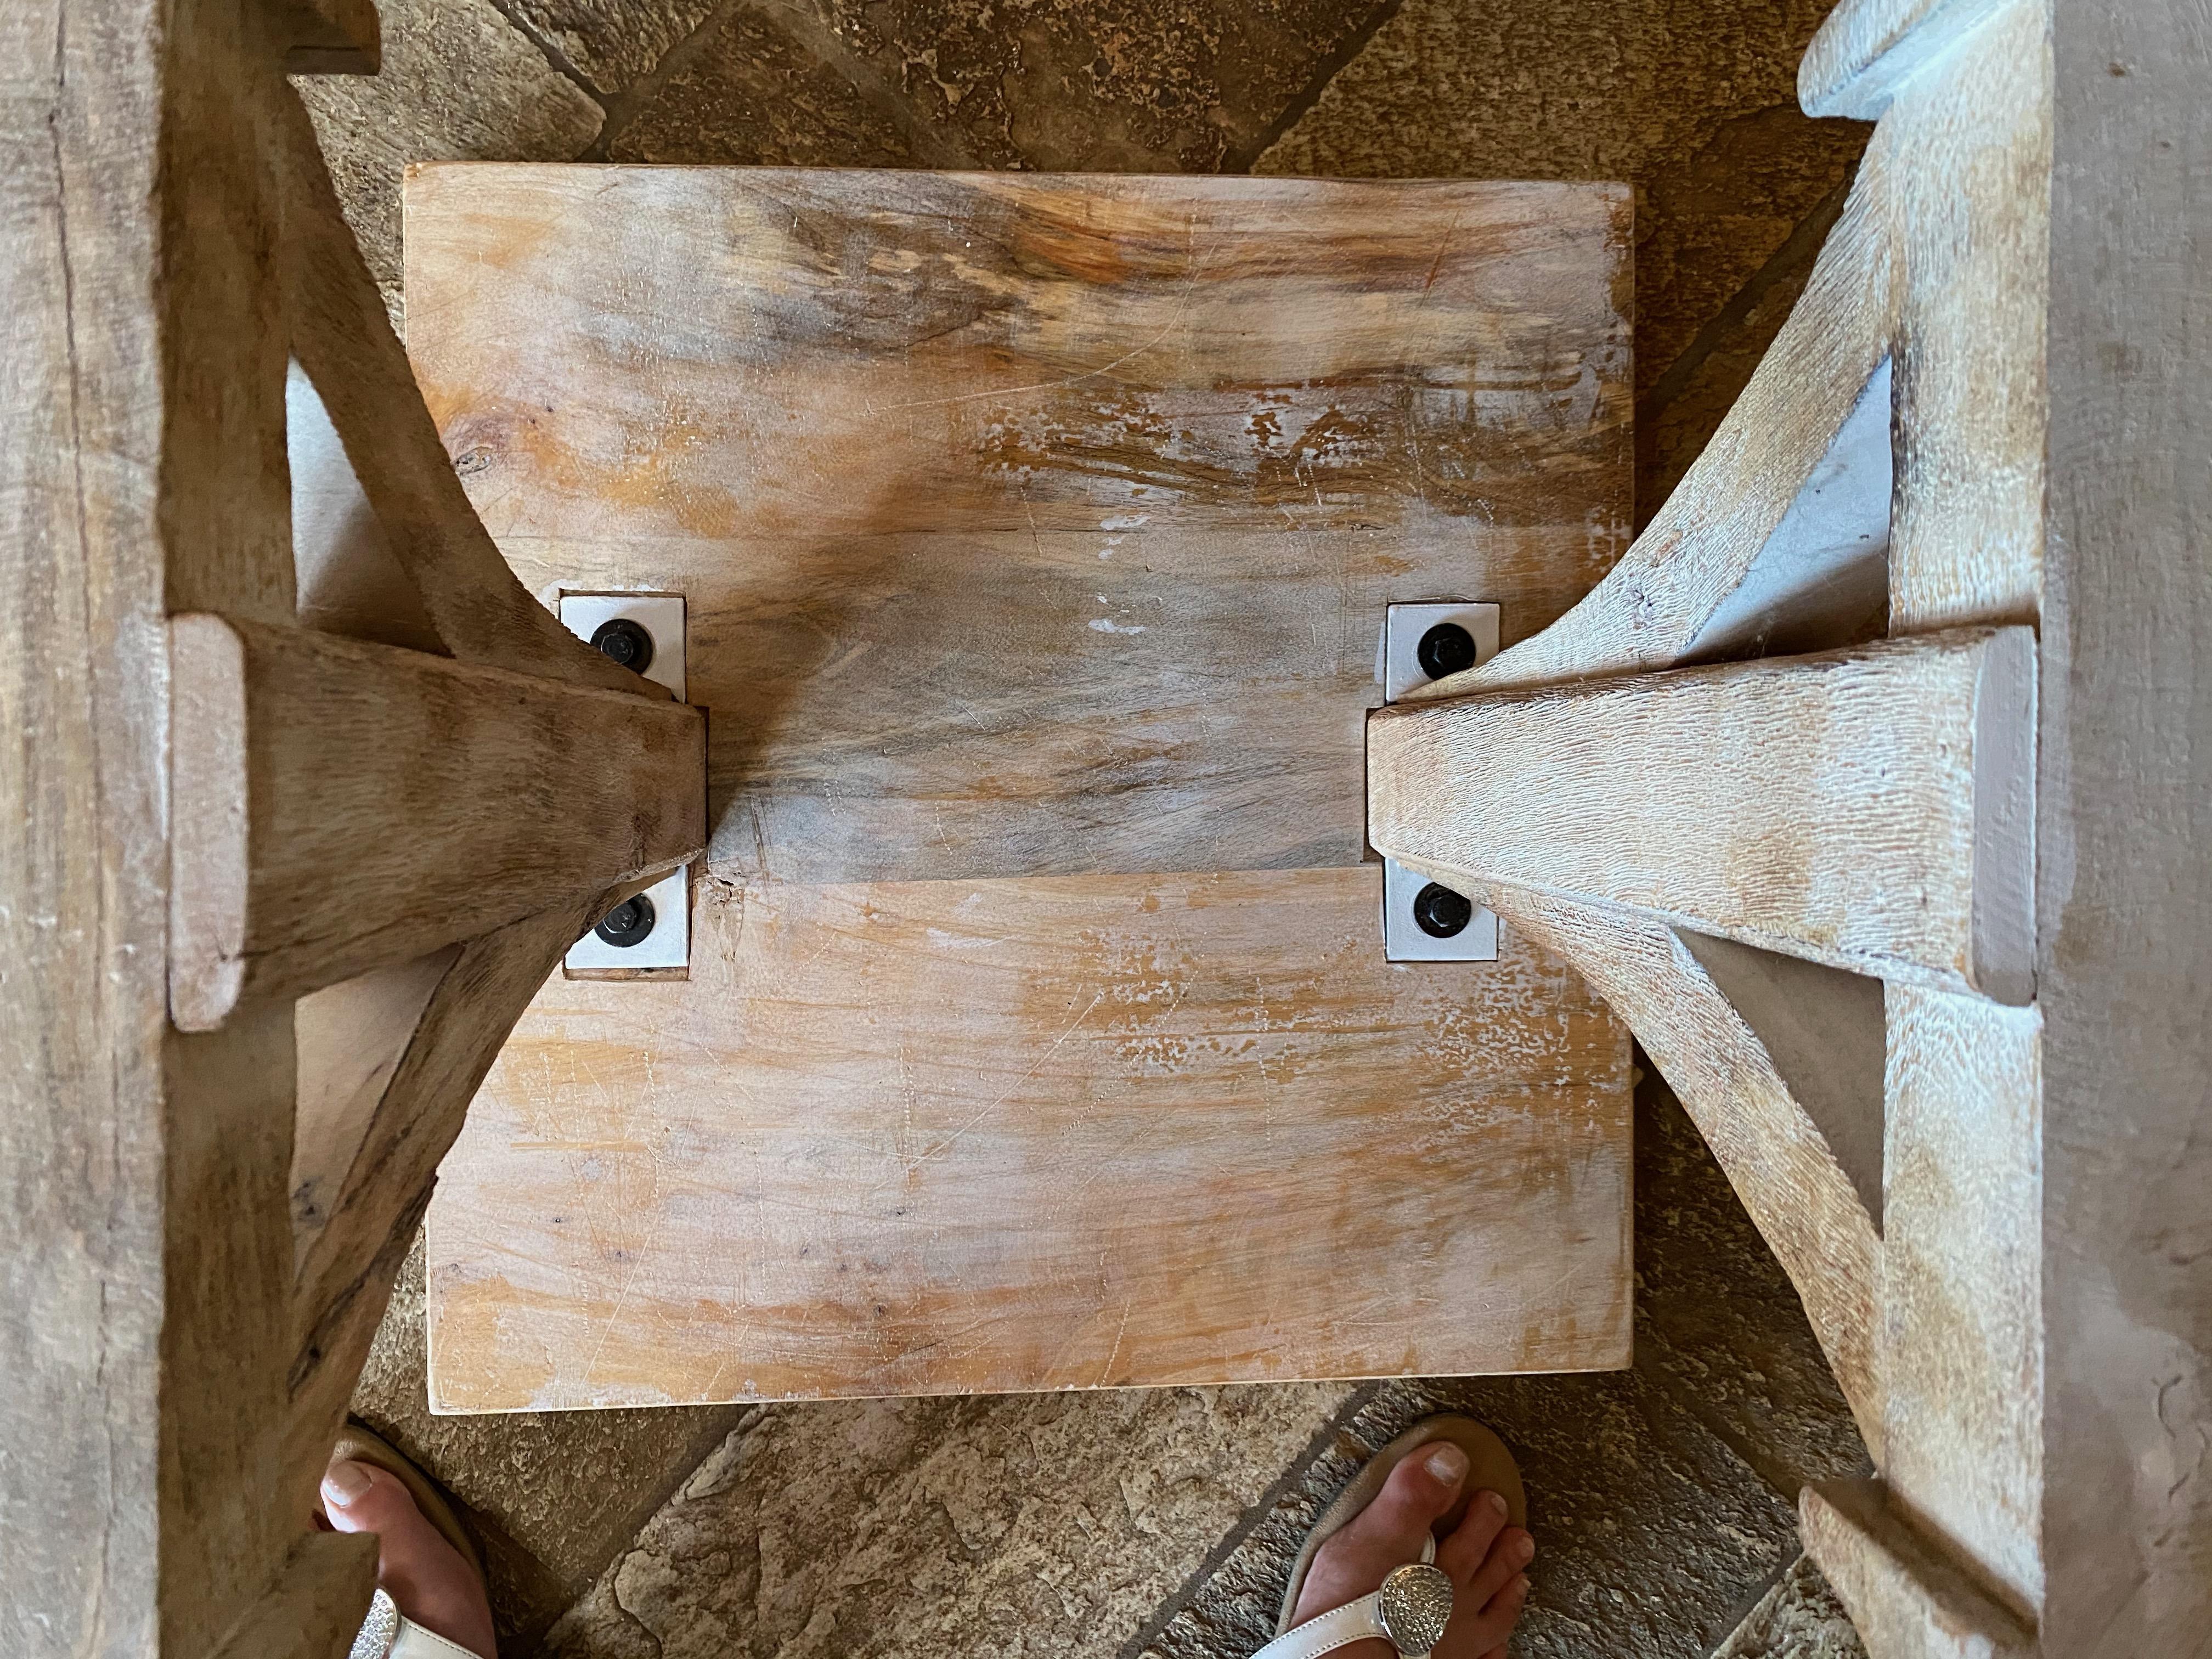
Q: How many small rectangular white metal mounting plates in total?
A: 4